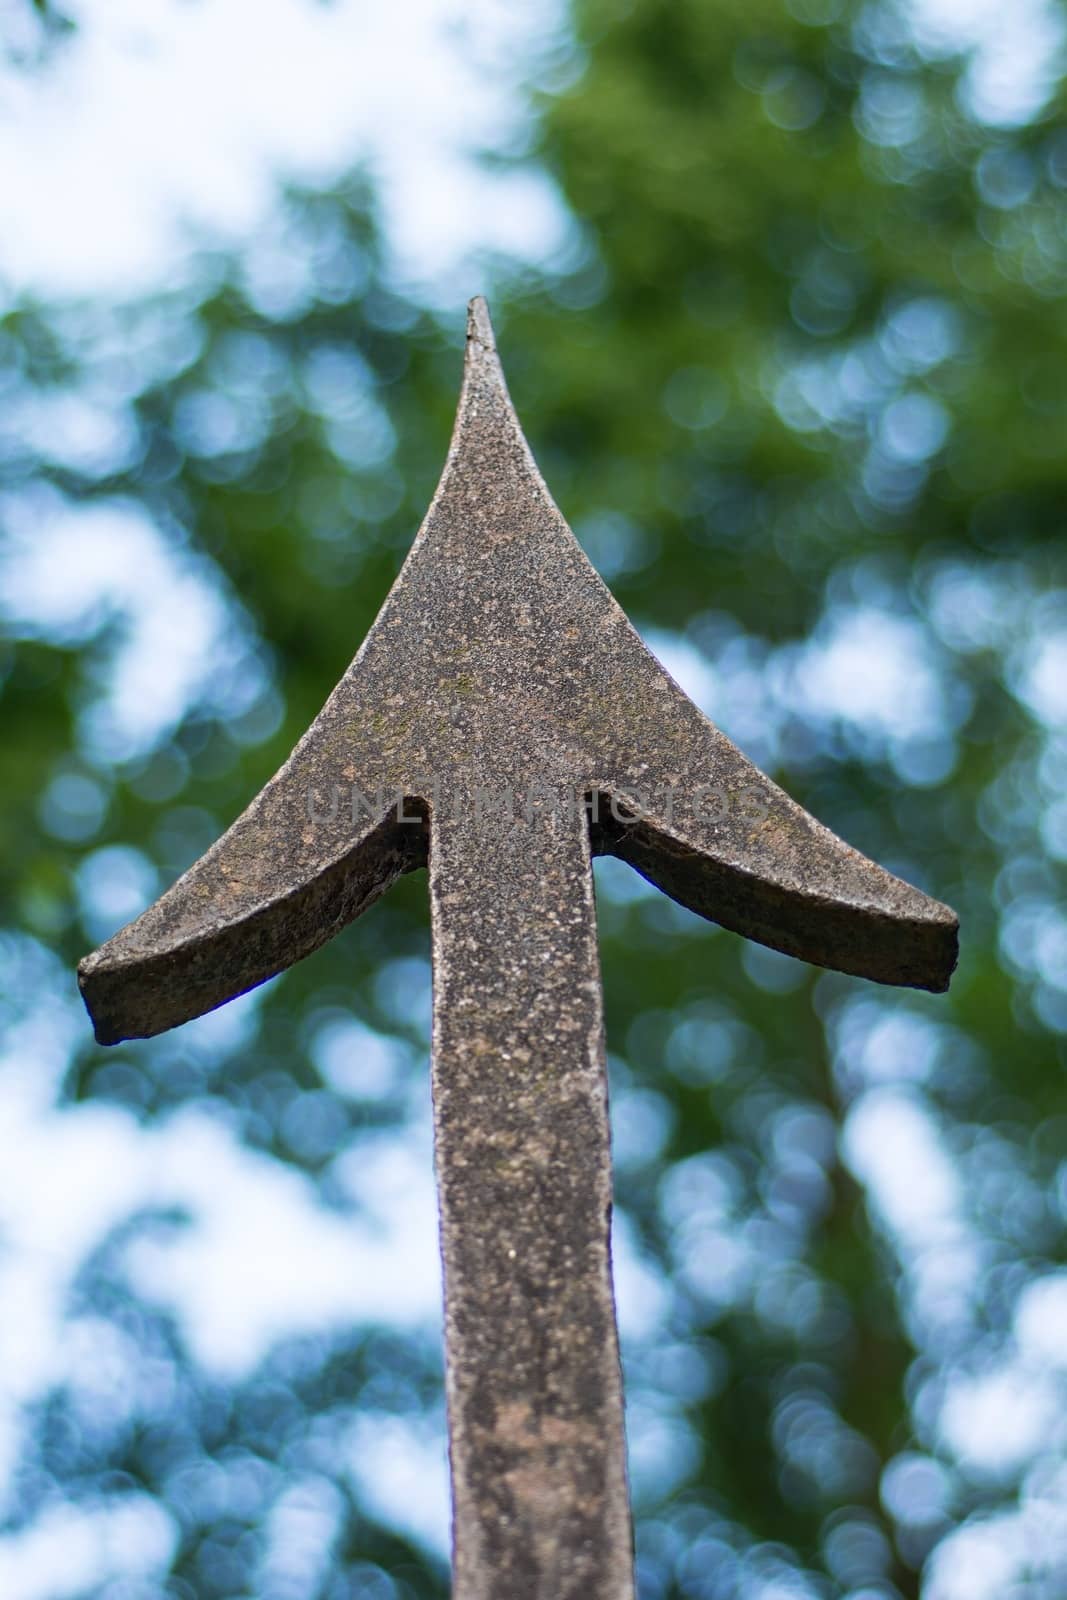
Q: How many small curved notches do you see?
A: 2